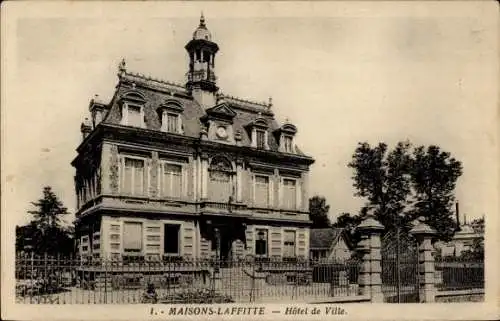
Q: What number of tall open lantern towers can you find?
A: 1